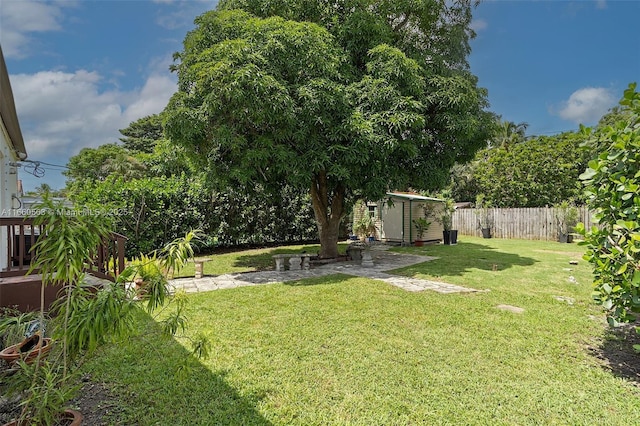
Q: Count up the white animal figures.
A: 0